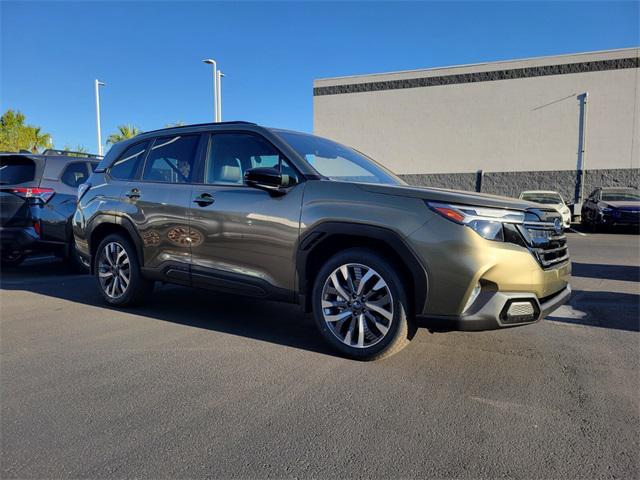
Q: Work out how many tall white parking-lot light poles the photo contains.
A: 3